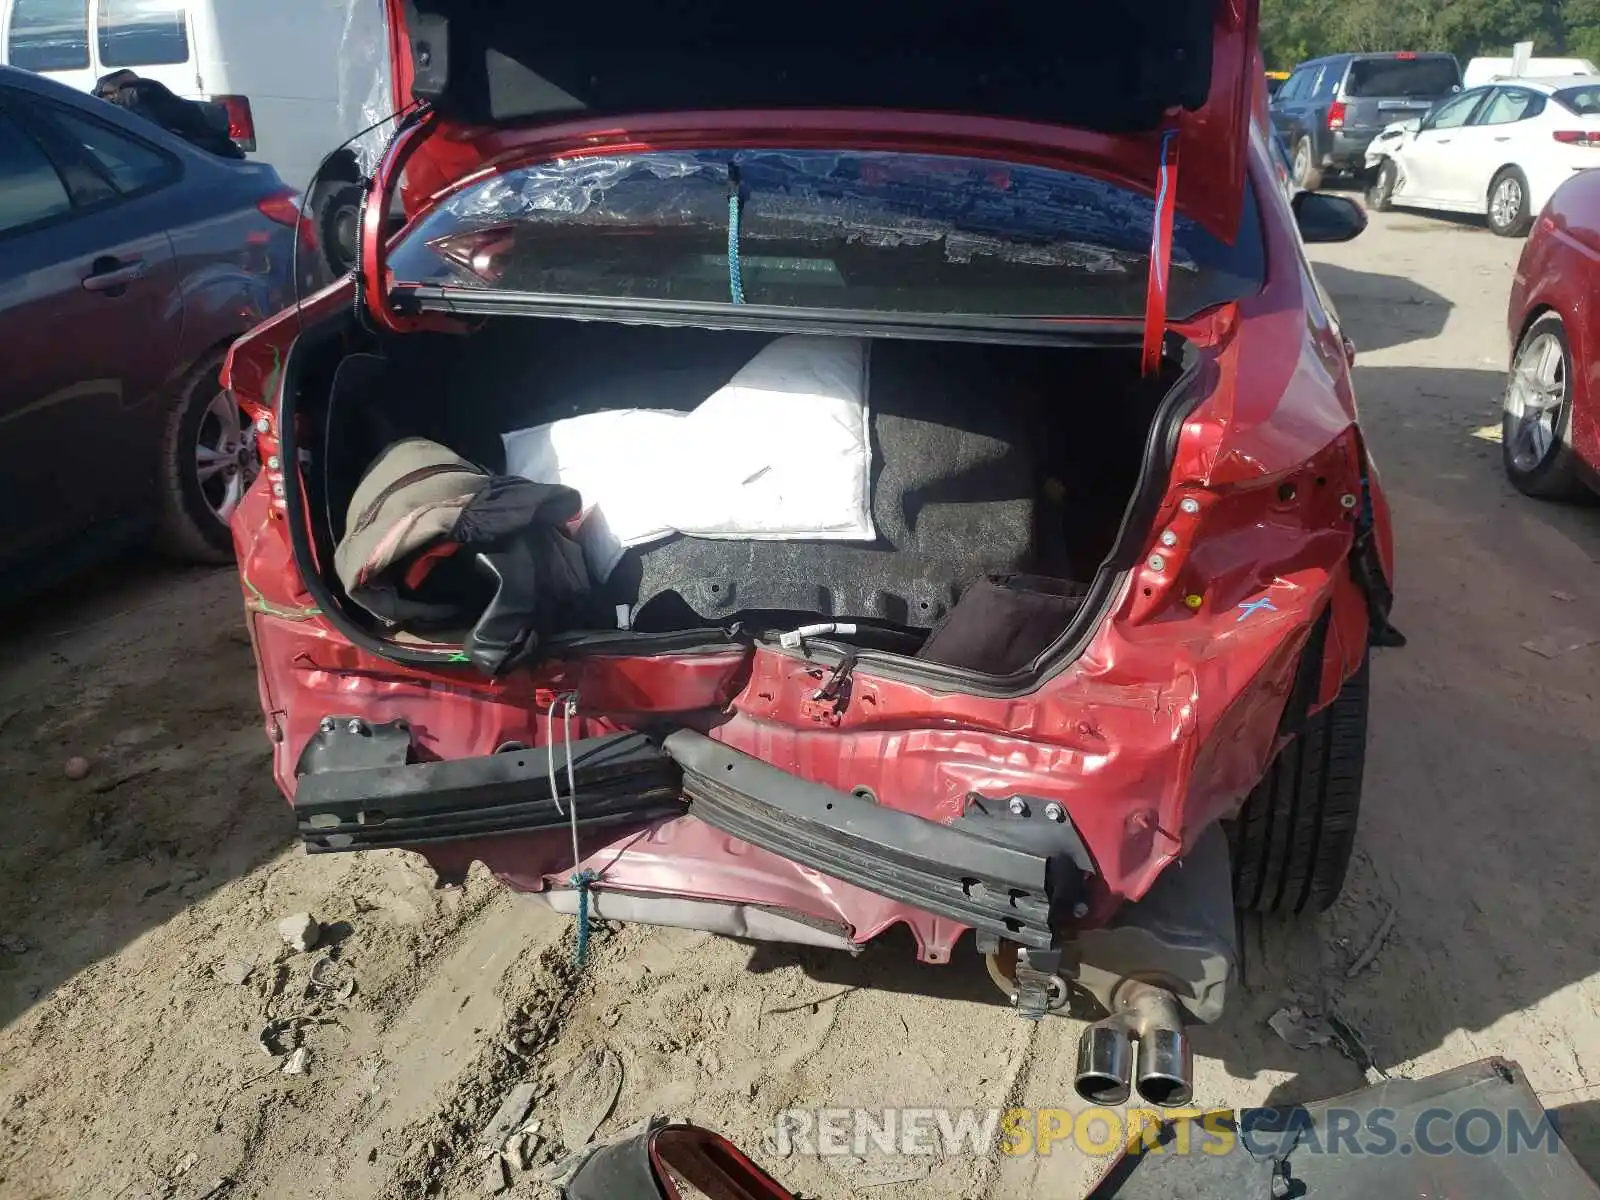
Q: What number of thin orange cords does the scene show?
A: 0